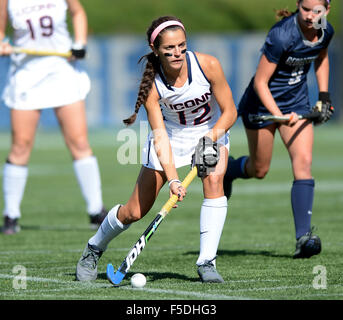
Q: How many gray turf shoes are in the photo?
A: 2